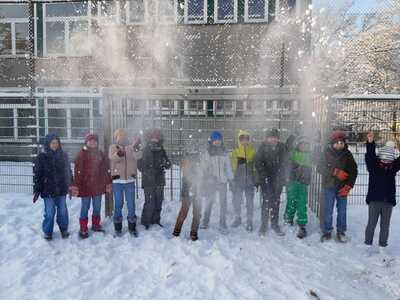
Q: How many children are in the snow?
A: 11